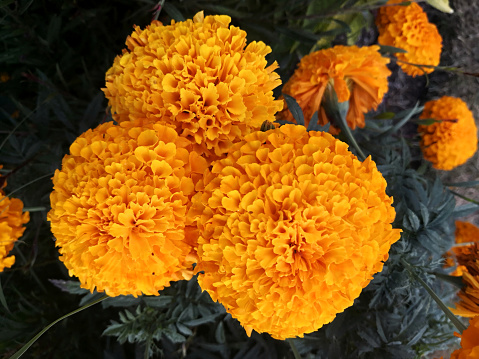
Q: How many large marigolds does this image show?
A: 3